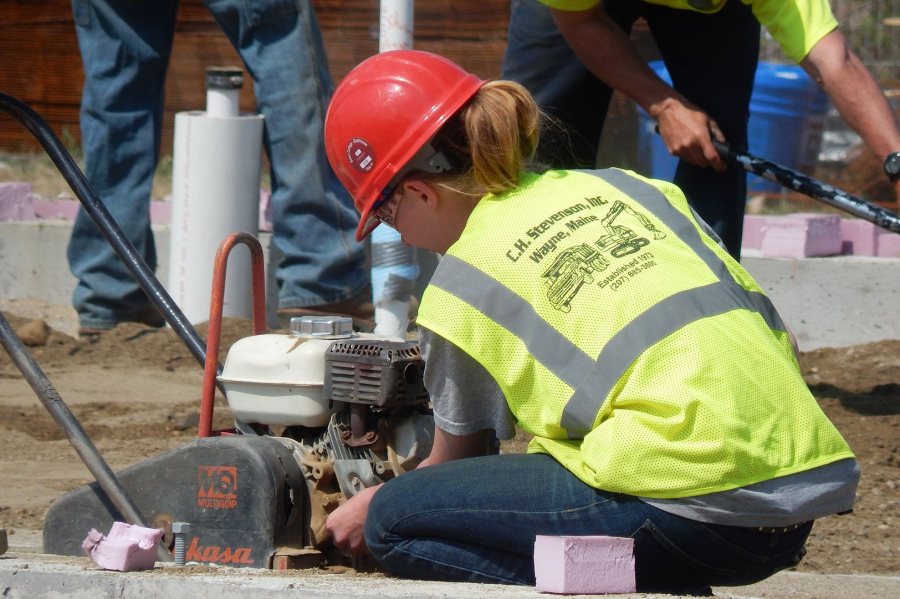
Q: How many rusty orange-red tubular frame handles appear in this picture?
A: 1